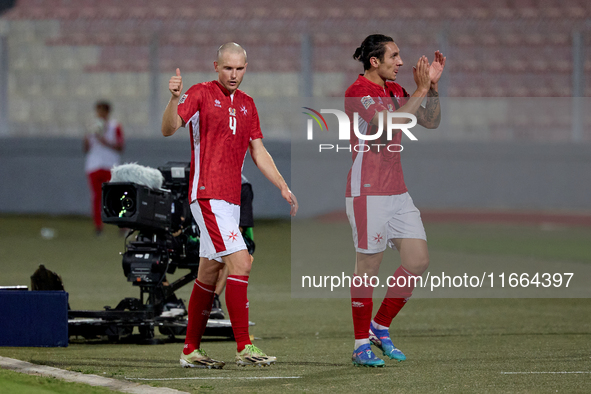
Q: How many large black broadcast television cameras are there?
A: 1